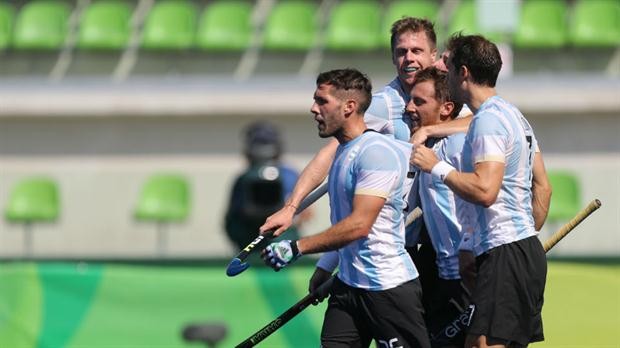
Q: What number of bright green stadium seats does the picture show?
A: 14